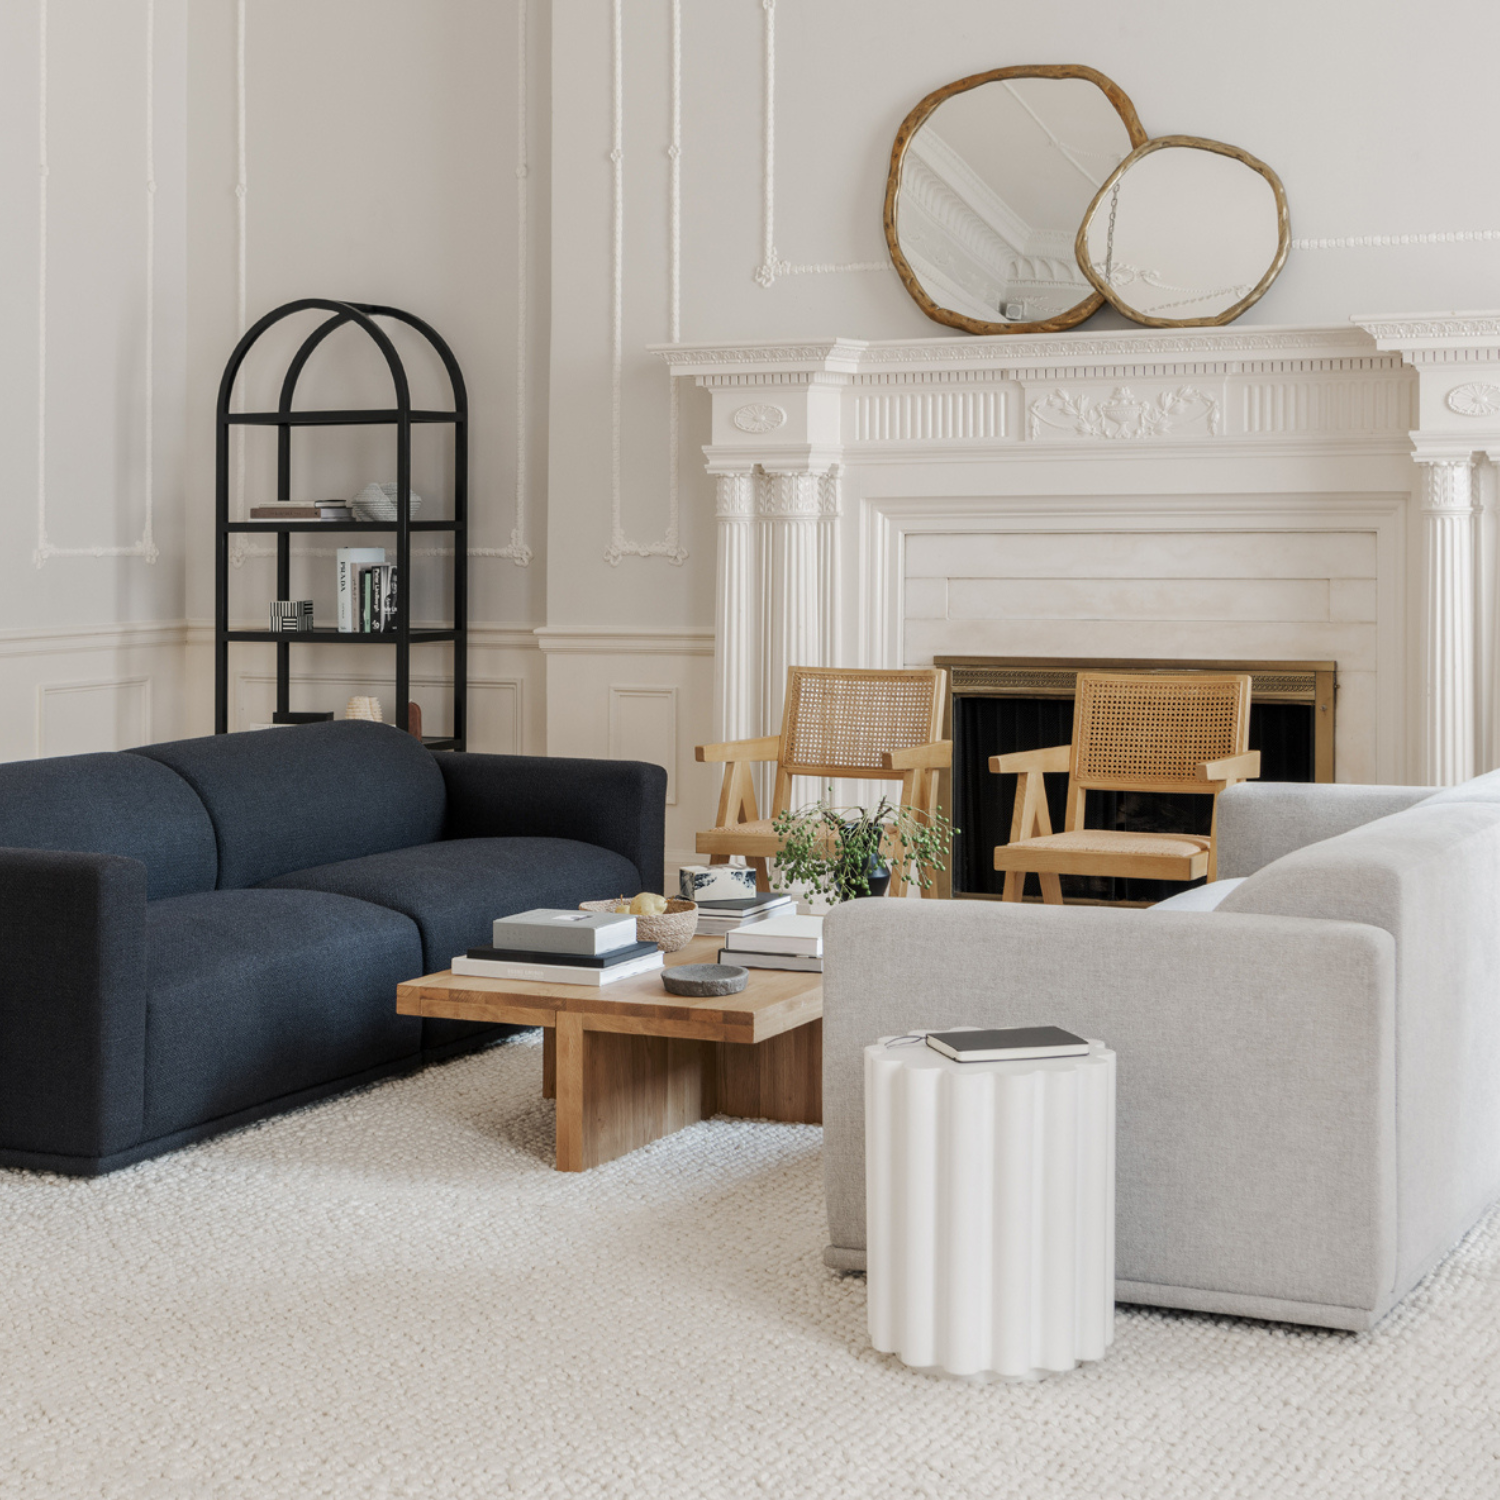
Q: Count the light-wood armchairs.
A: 2